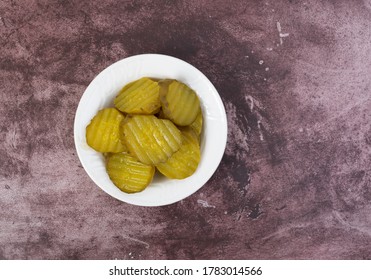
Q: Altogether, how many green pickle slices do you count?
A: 7